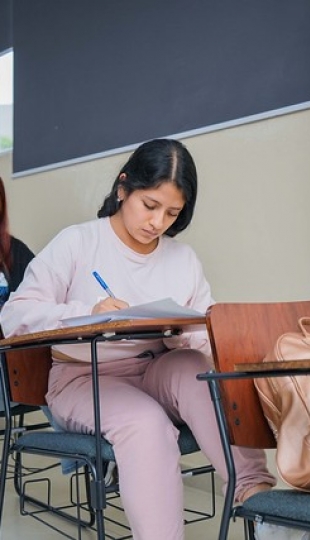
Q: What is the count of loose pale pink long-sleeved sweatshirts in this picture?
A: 1